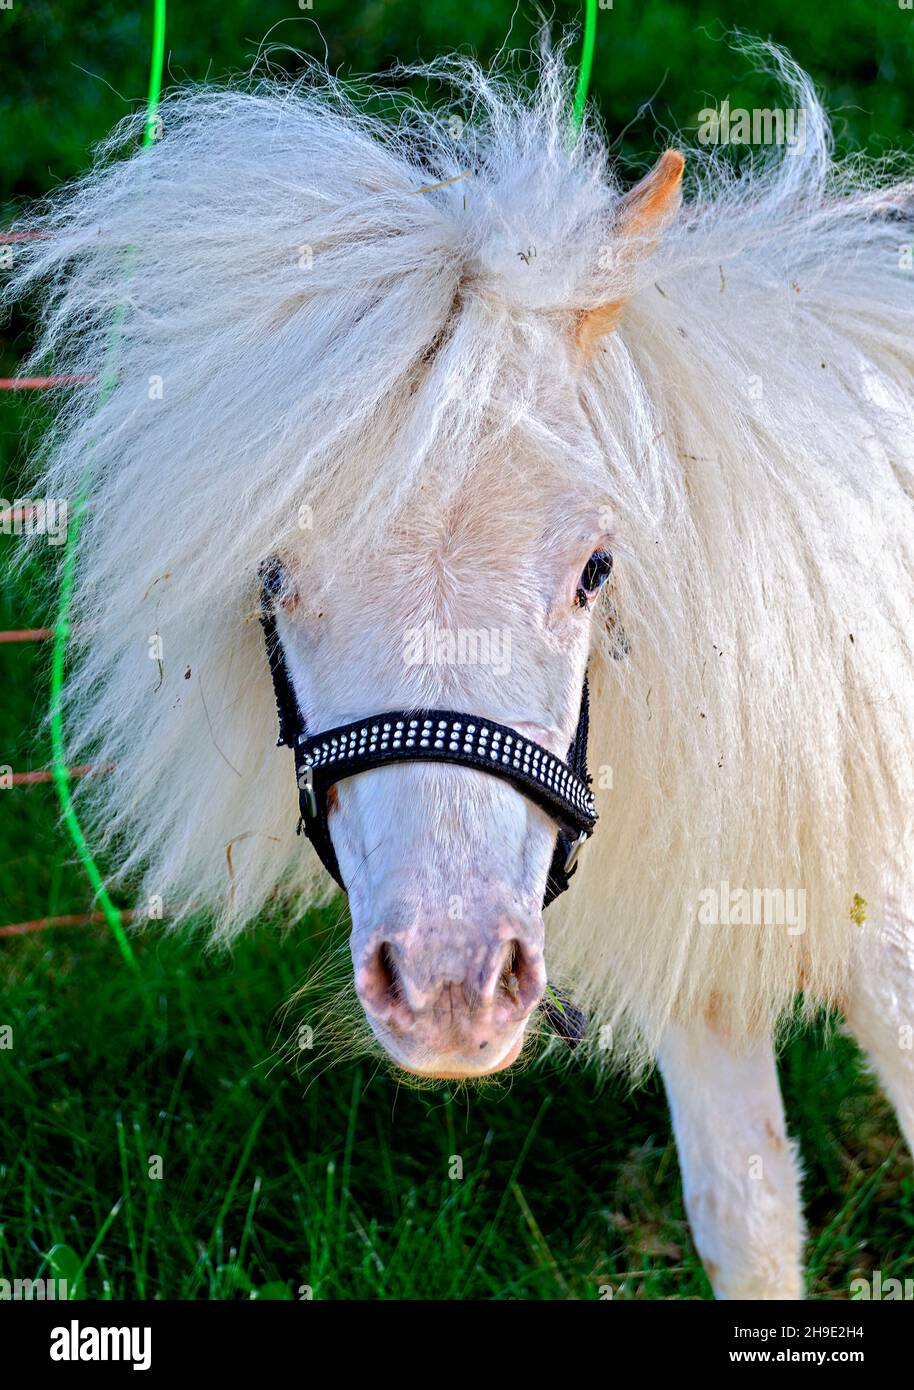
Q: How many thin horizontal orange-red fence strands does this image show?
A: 6